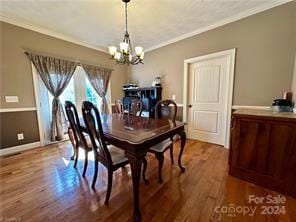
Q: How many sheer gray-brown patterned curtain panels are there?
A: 2